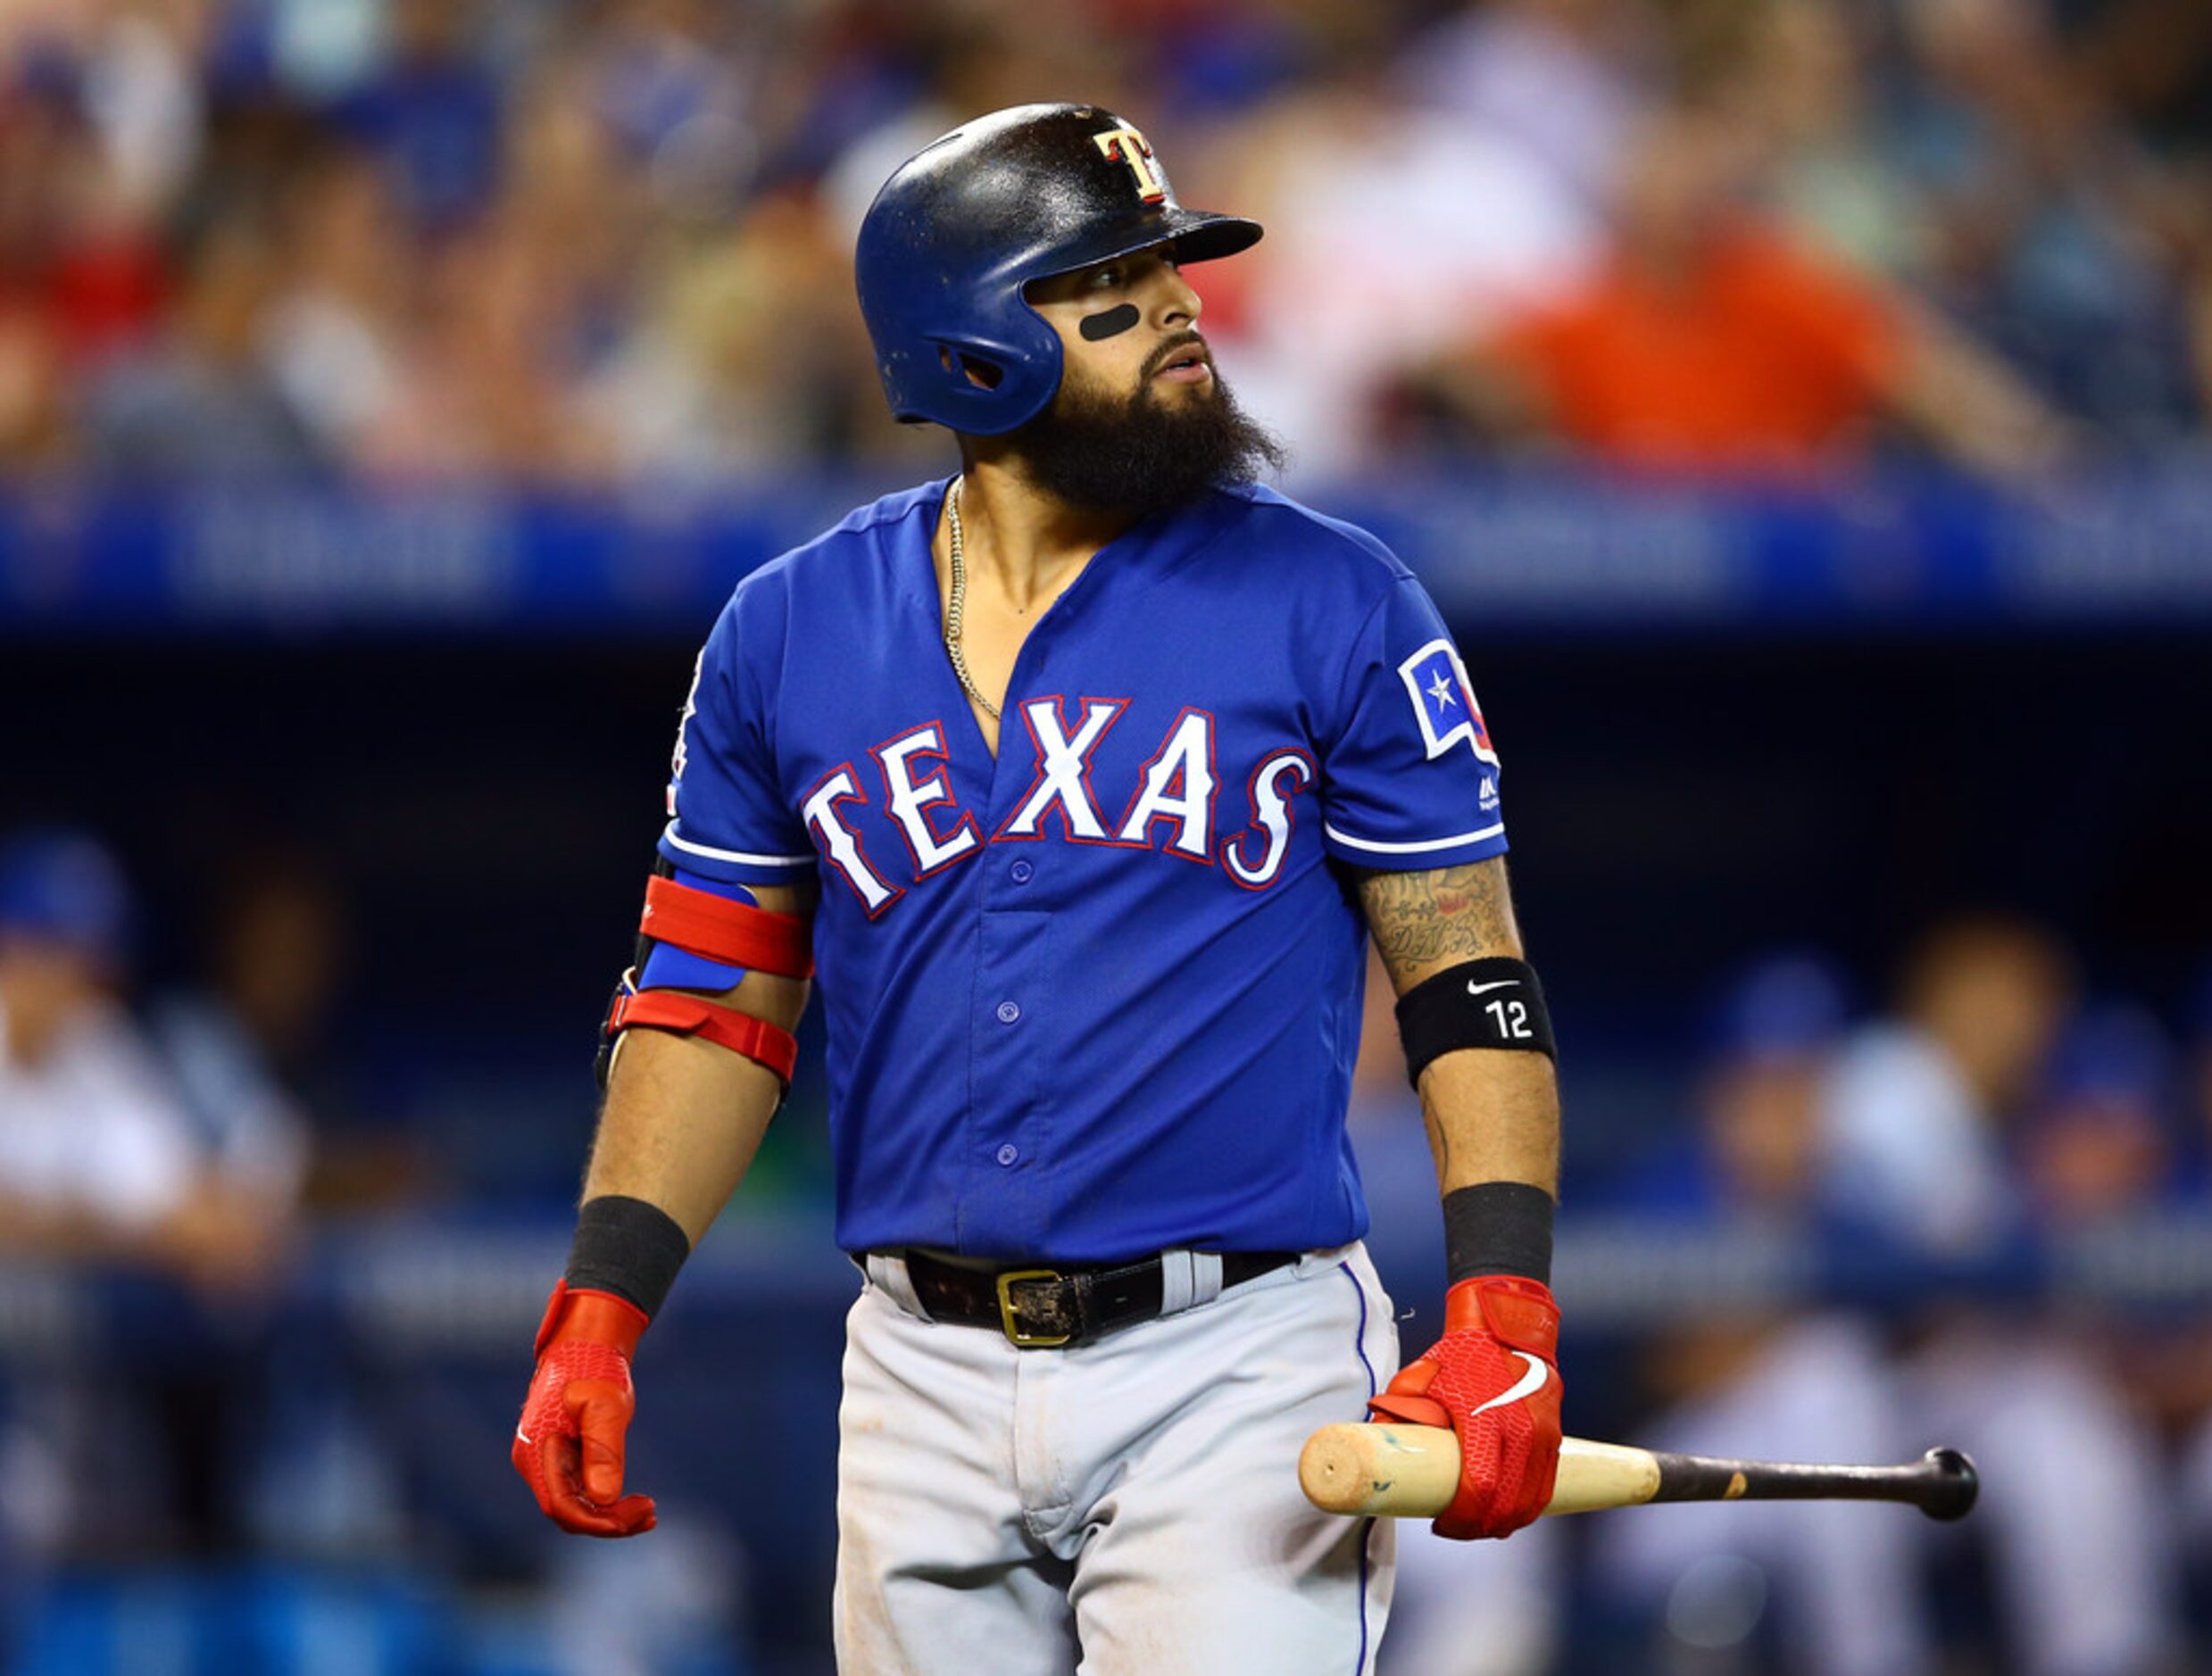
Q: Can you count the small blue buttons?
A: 3